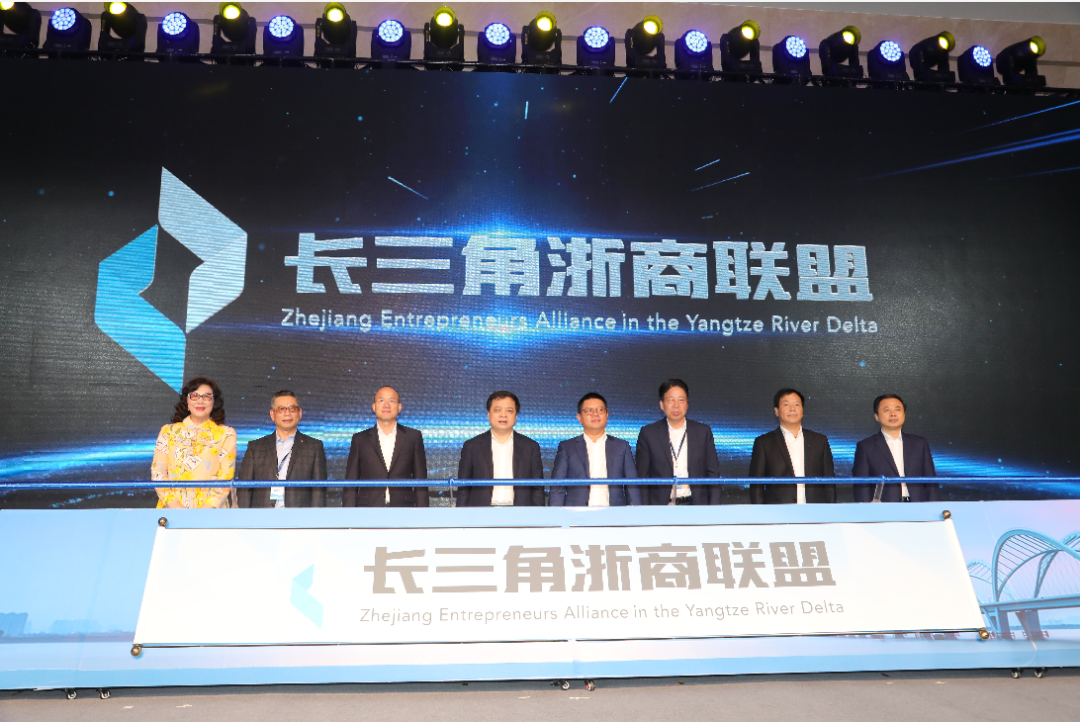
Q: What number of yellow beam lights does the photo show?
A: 11